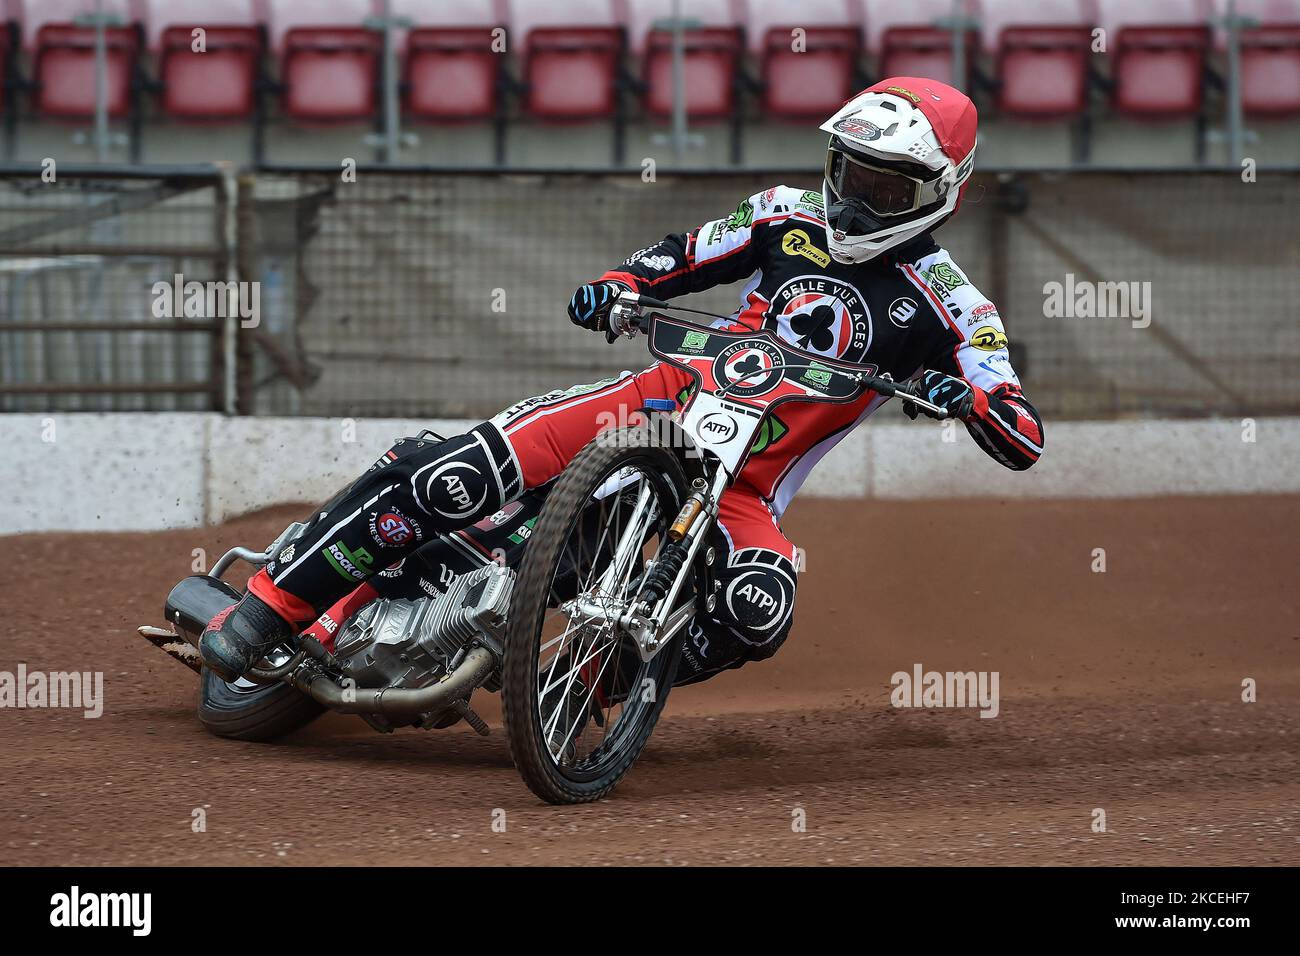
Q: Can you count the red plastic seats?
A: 11